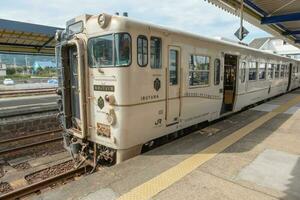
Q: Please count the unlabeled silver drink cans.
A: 0